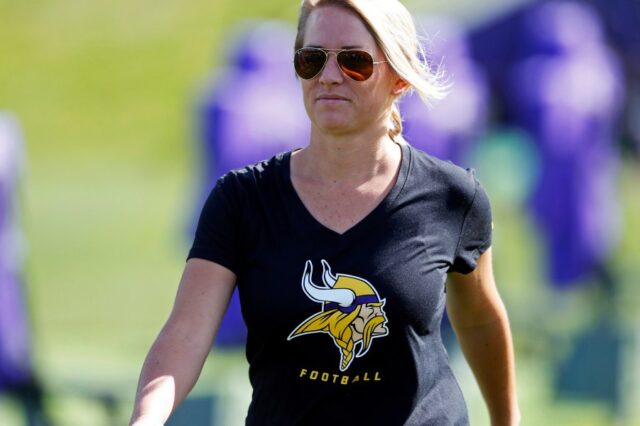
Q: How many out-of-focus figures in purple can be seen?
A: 4